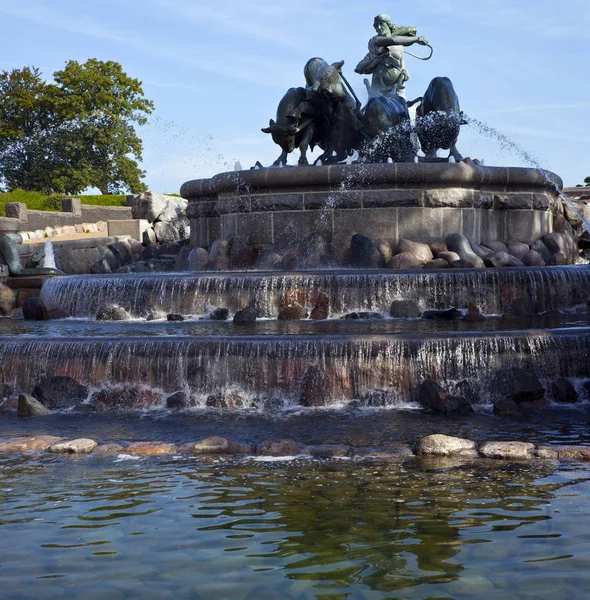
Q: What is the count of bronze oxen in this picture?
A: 4